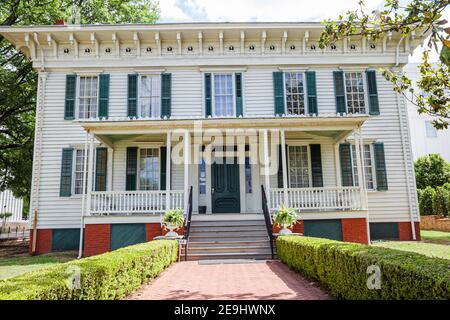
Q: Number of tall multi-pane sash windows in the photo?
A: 9